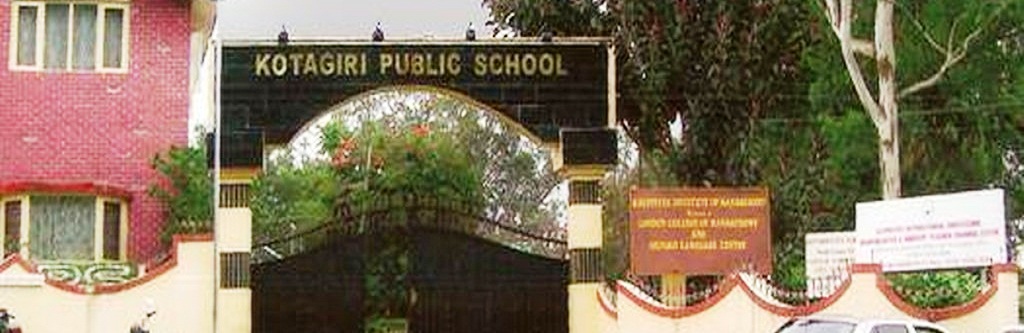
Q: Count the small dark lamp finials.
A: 4